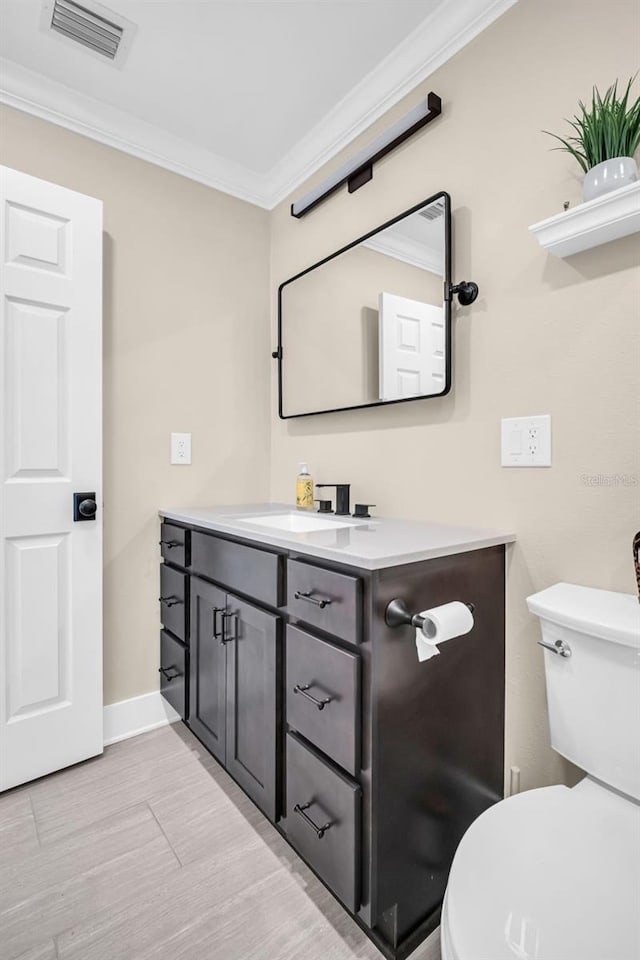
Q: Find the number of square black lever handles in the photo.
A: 2